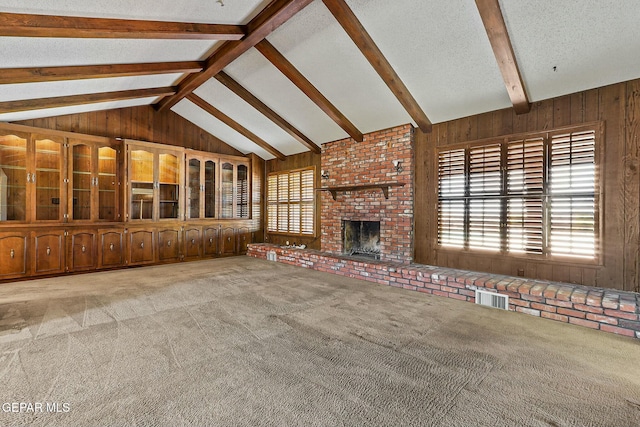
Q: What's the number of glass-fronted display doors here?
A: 10